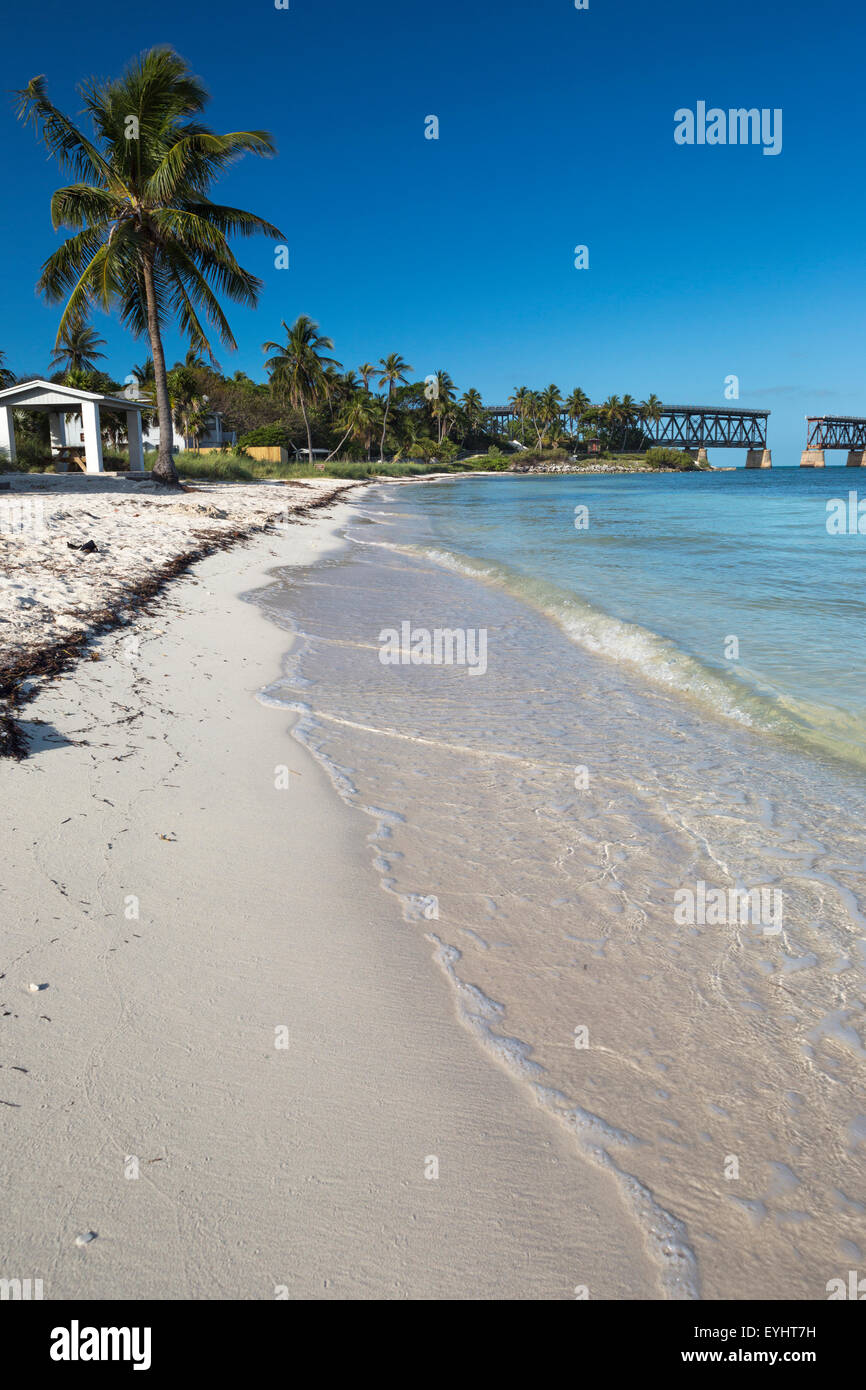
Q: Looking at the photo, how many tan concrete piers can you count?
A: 4